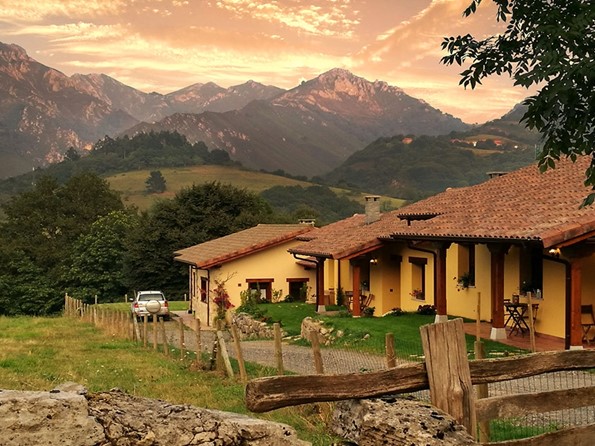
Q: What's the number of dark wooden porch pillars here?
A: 5